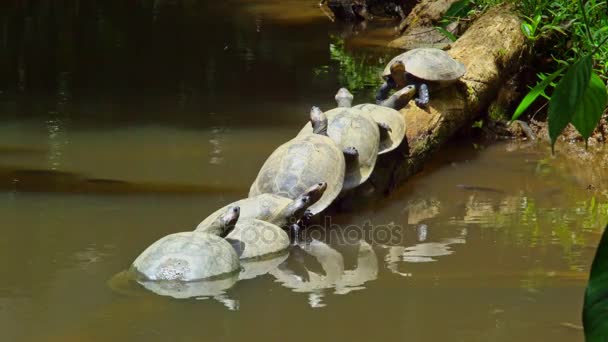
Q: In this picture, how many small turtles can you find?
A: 7